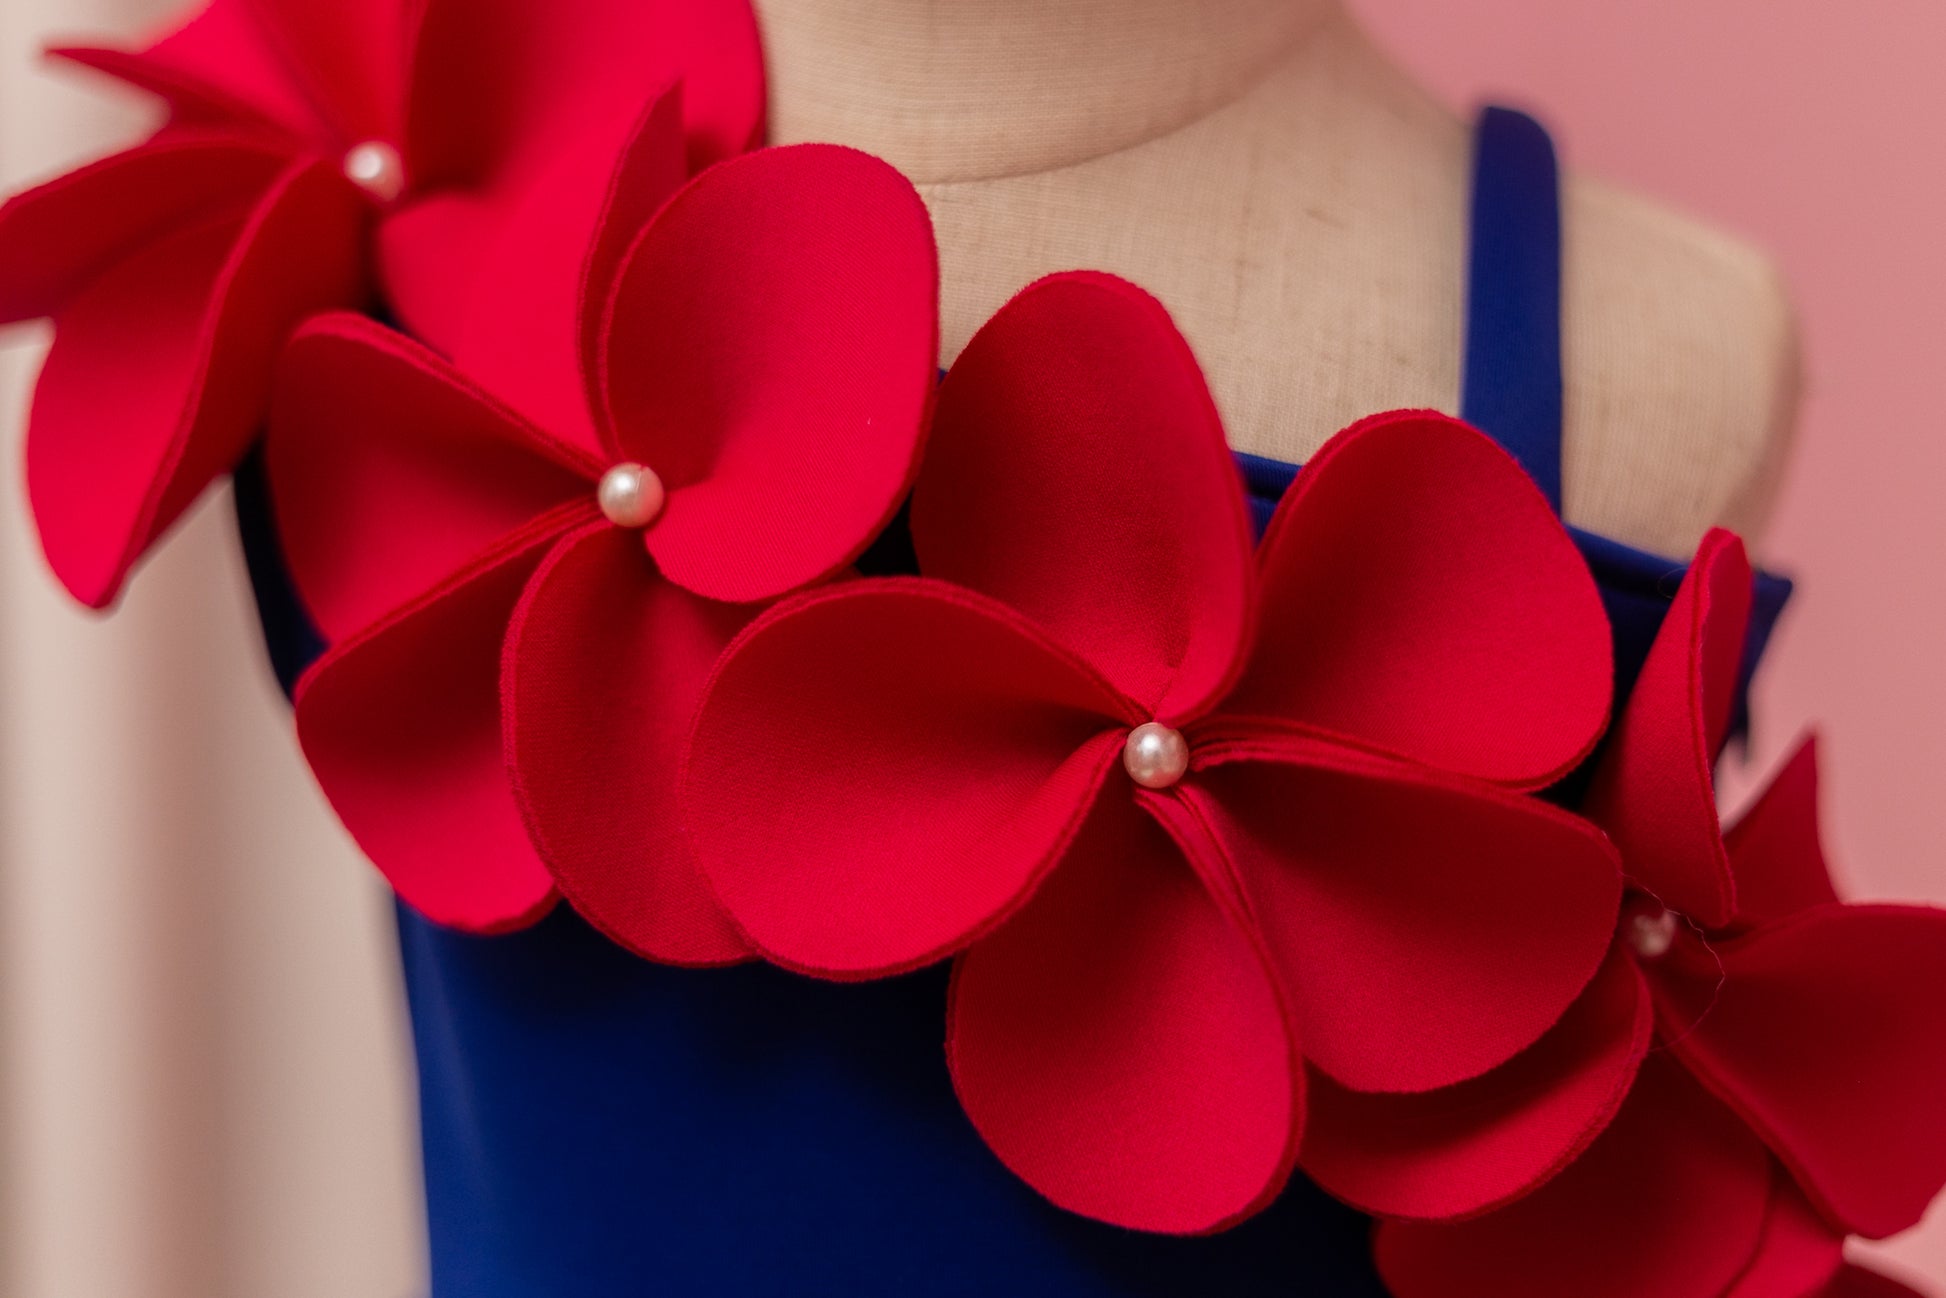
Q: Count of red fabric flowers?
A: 4